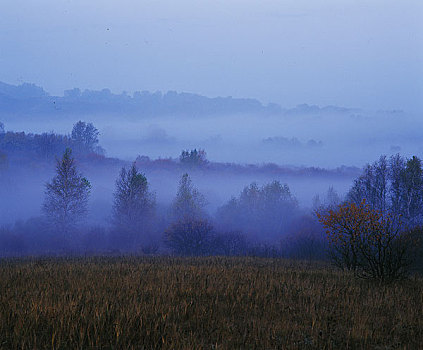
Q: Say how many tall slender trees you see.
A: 3